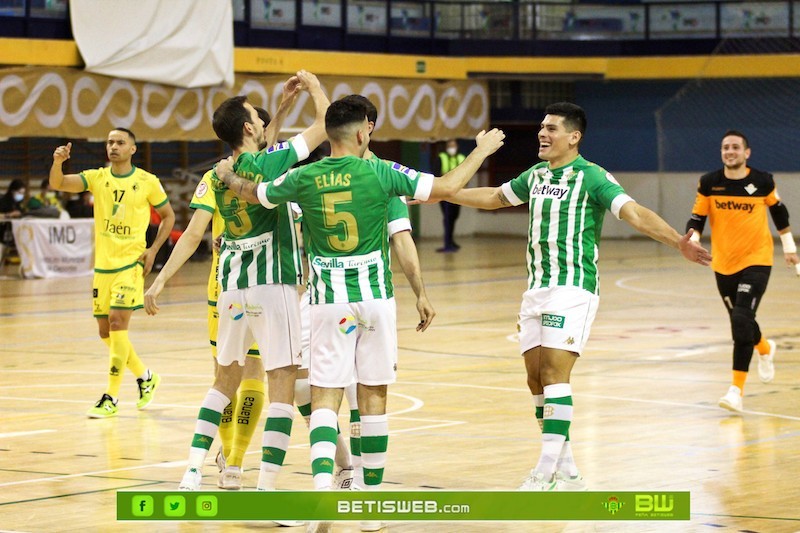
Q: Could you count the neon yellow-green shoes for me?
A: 2